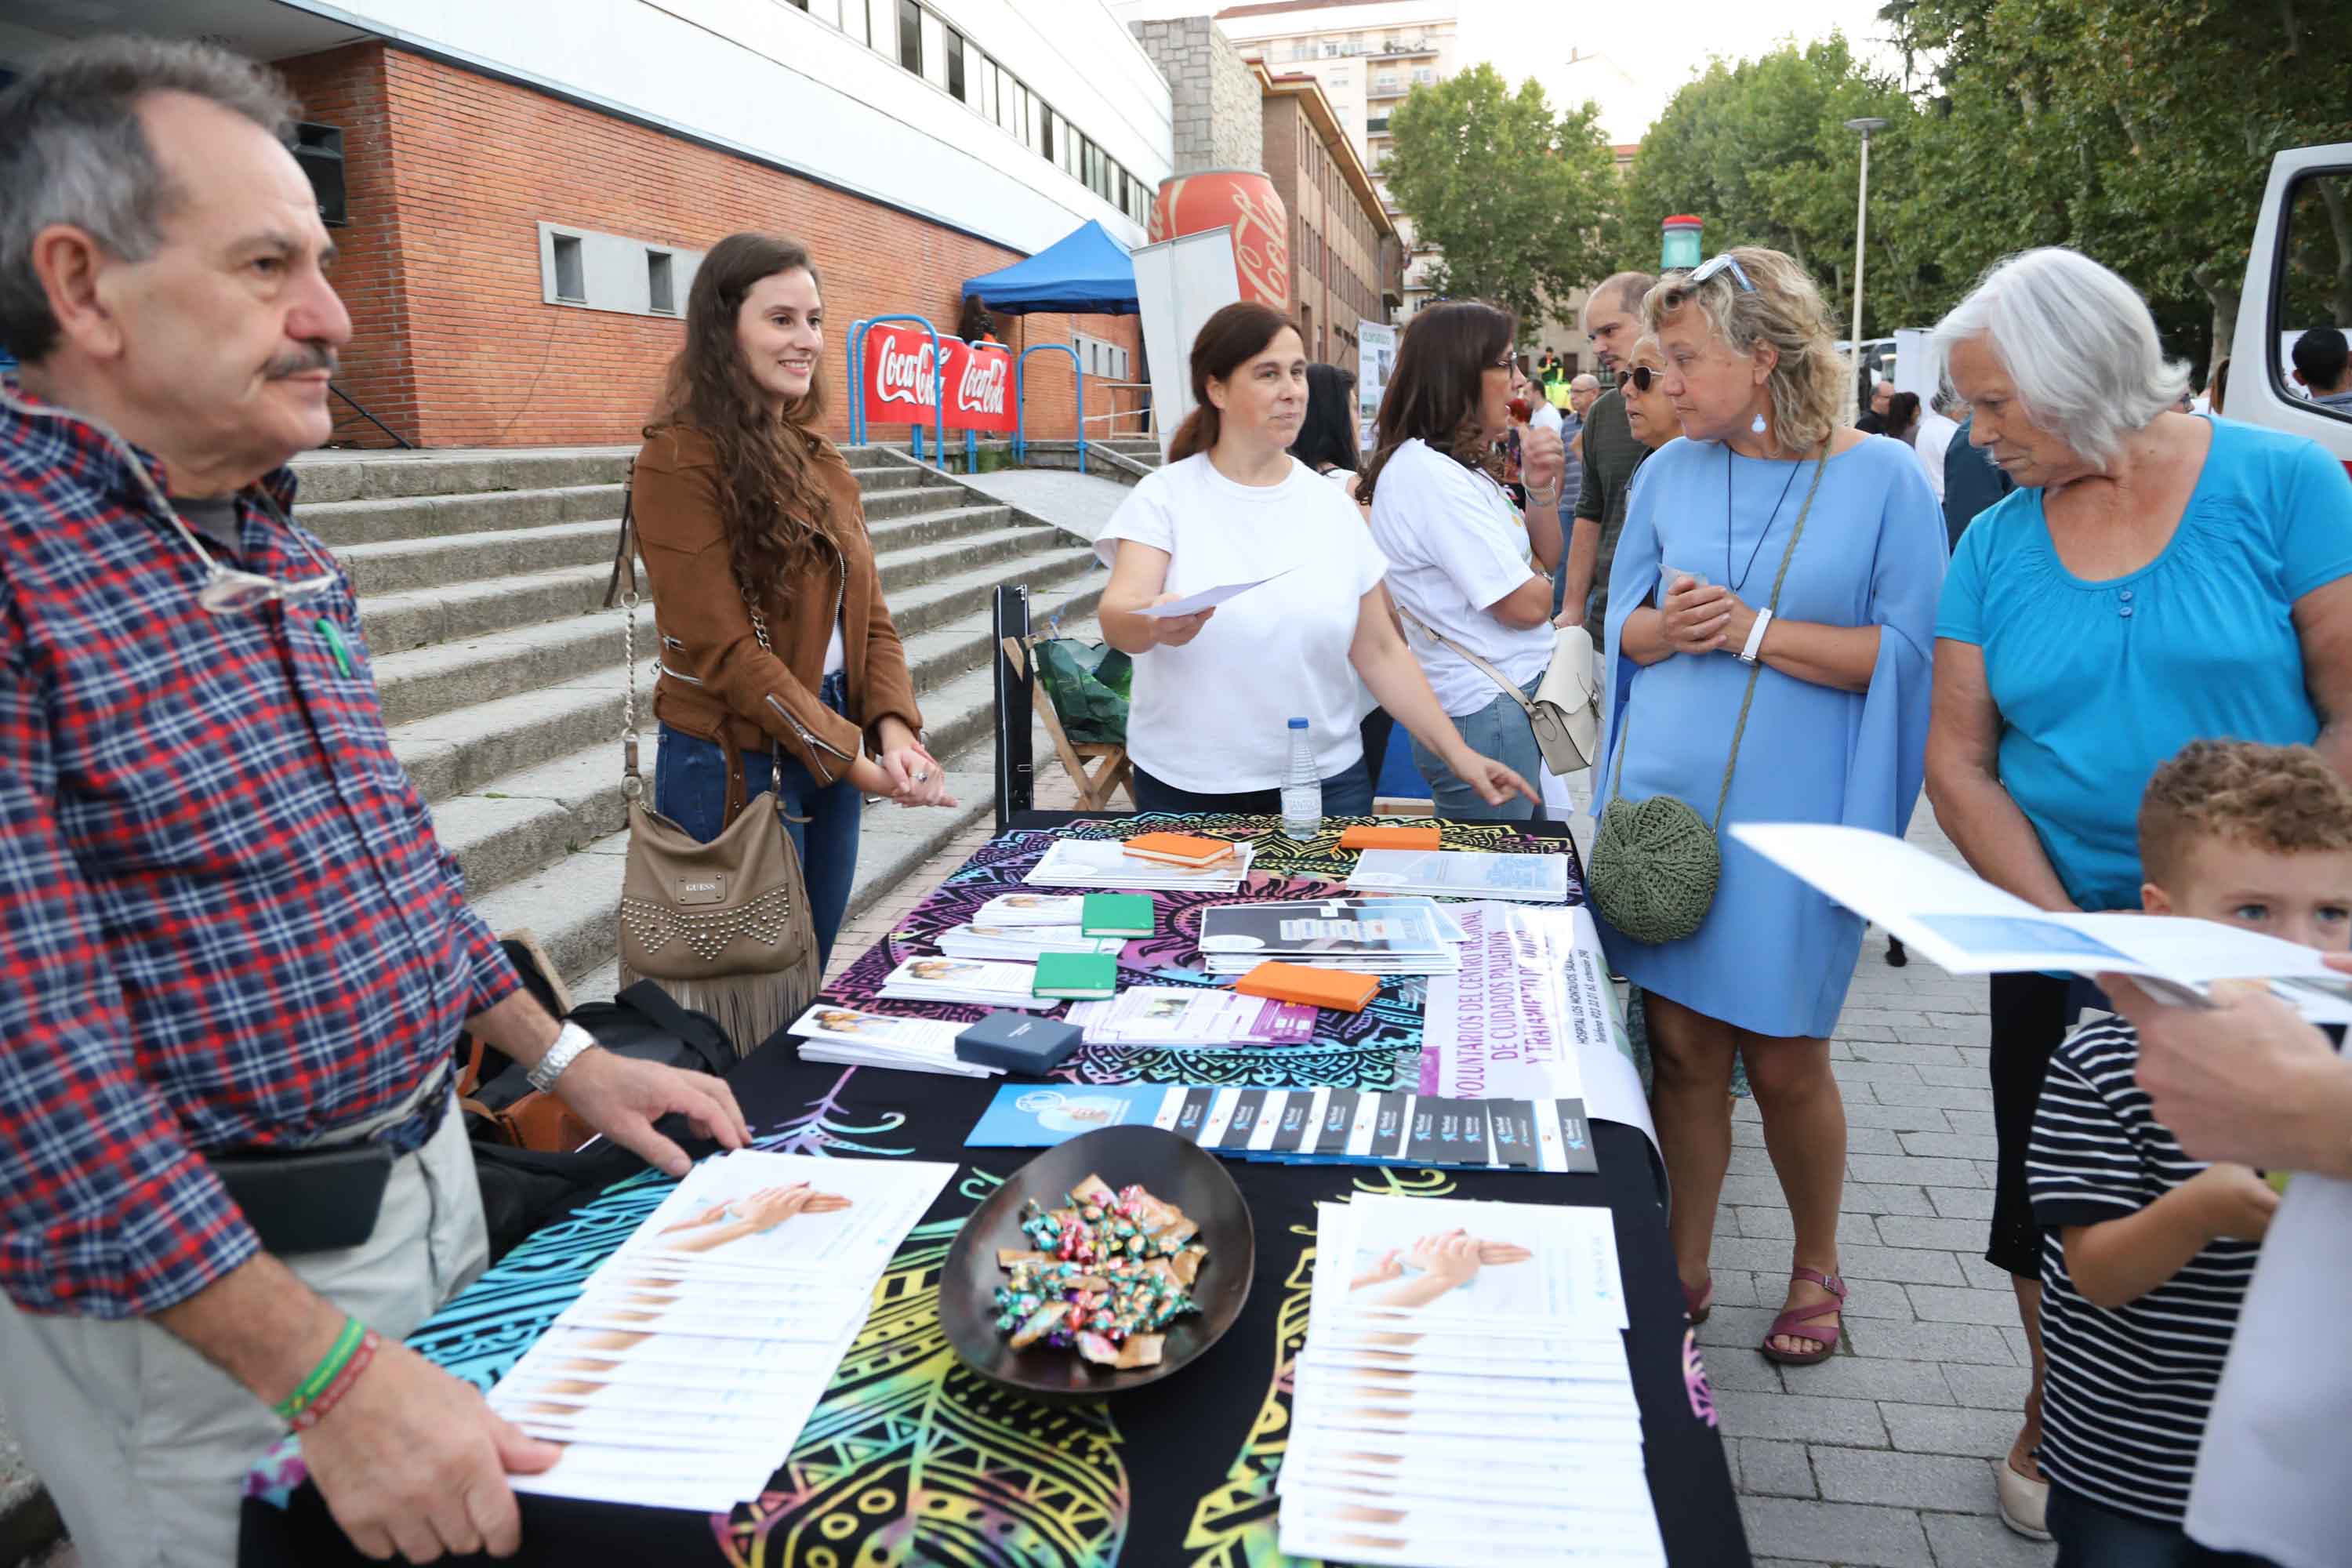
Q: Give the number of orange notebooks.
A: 3